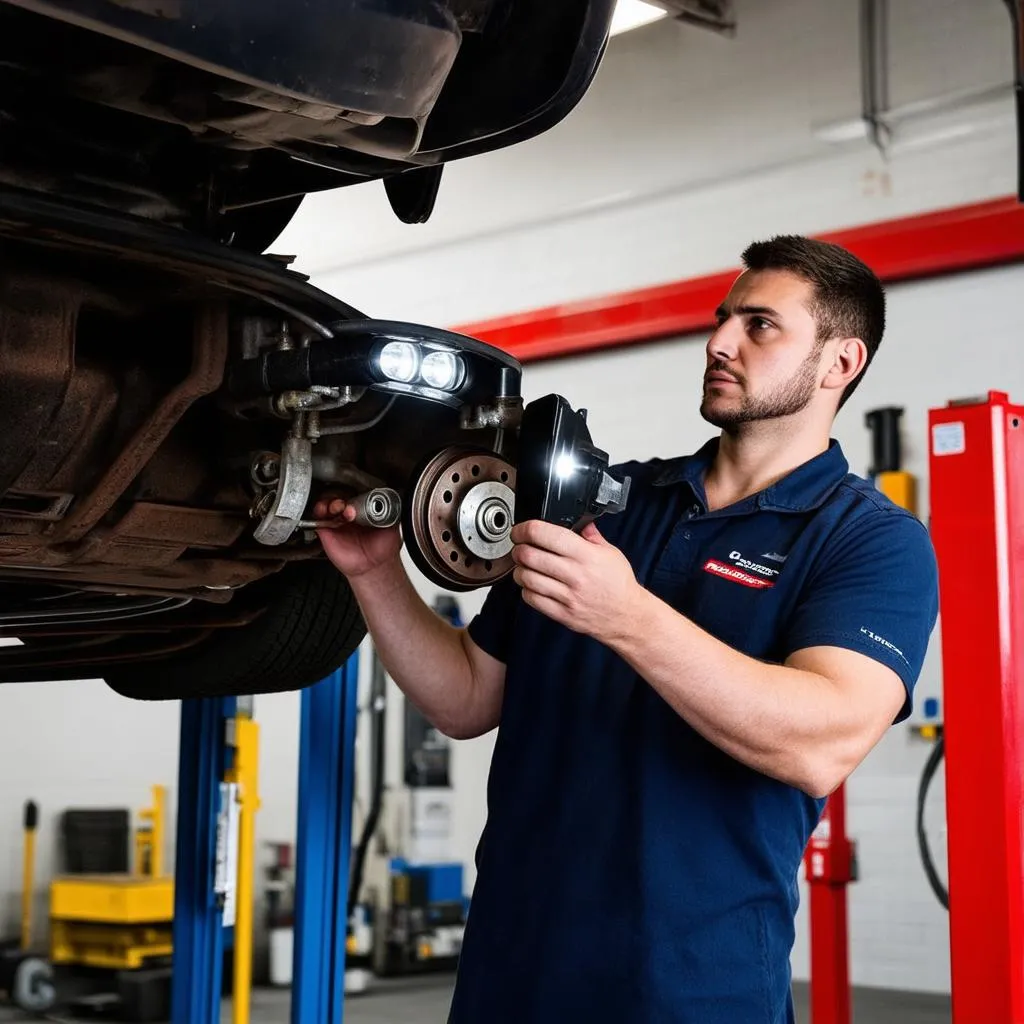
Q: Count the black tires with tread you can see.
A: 1